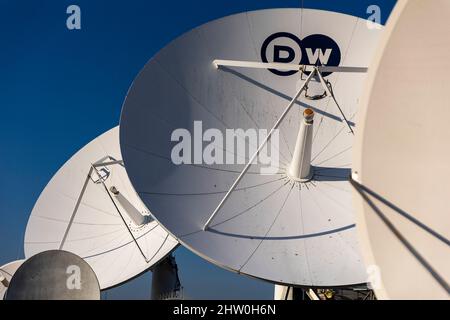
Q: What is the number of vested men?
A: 0